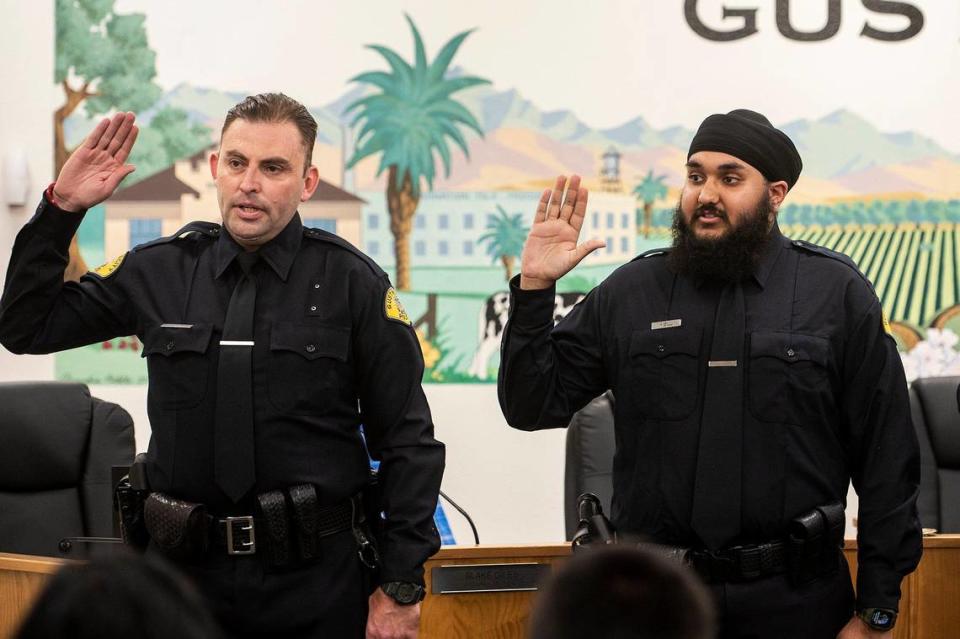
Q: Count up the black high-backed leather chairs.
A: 3